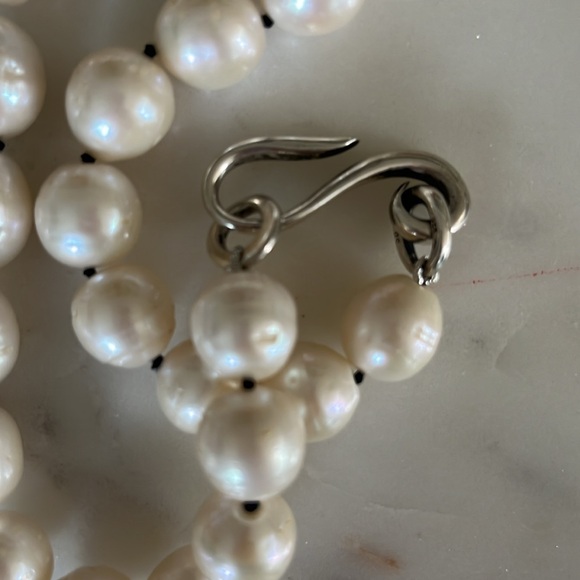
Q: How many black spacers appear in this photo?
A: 9